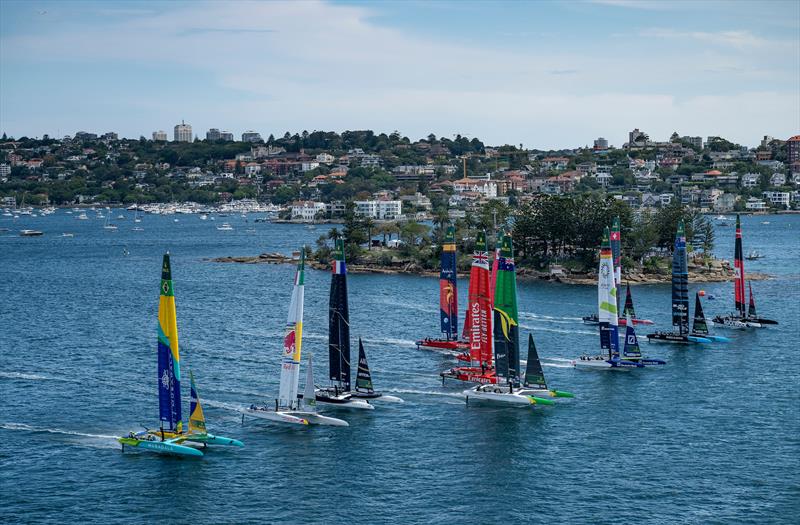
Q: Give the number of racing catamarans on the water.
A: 11